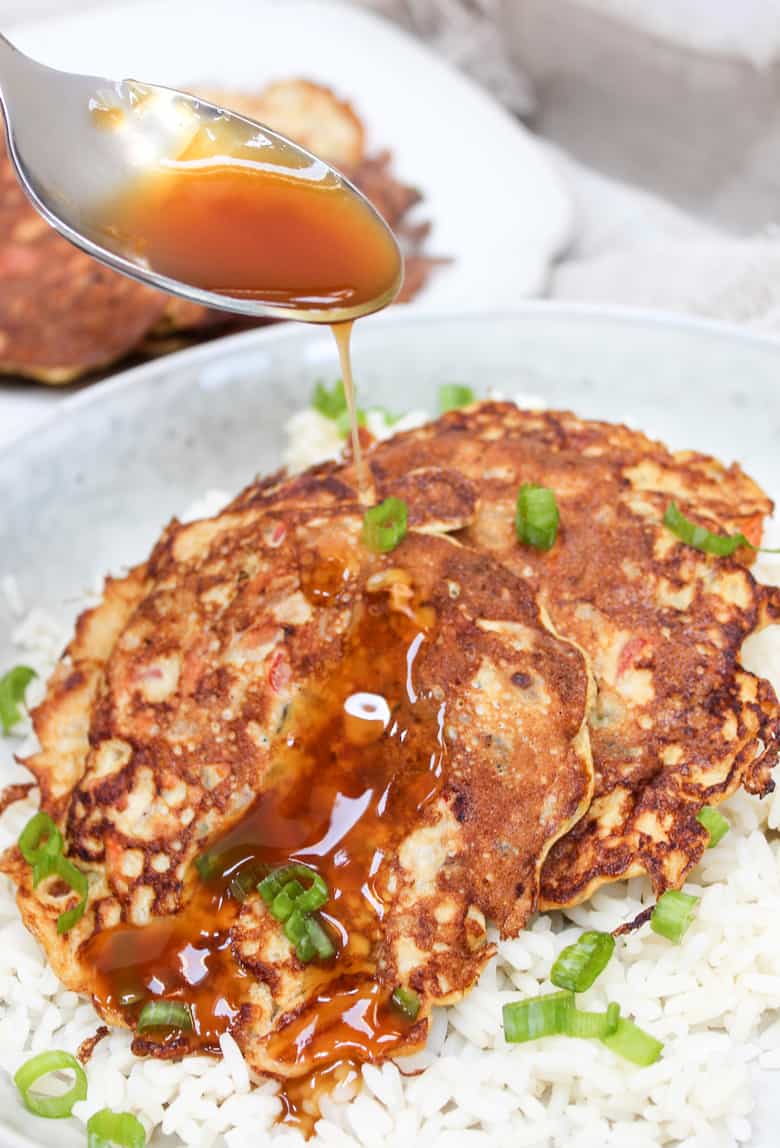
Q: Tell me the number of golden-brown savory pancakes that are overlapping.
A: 2